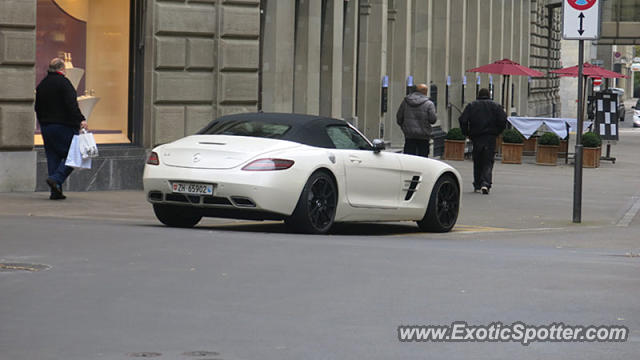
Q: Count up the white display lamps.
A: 2